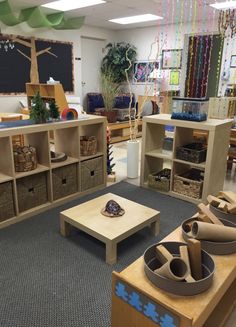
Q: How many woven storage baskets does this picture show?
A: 9